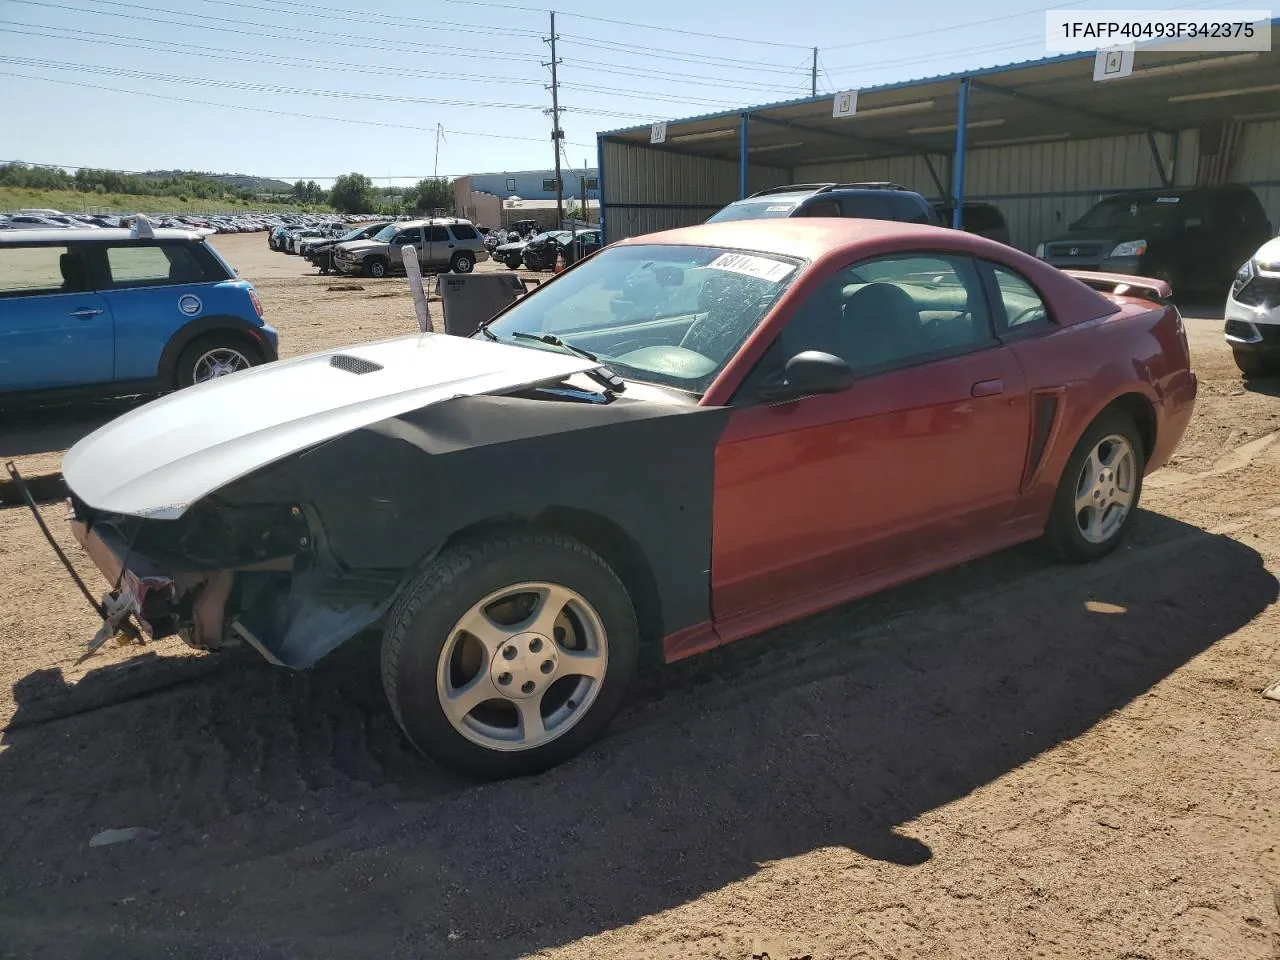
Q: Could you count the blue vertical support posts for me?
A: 3